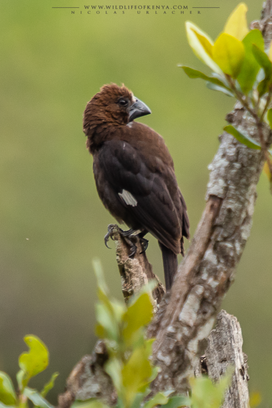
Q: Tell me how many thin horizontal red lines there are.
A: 0